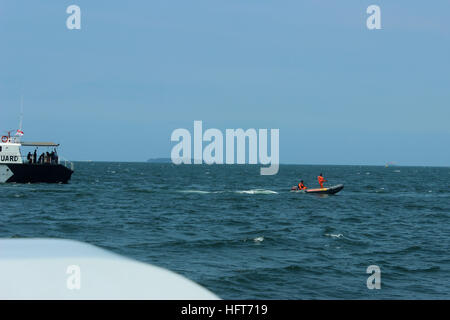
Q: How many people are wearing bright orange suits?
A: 2